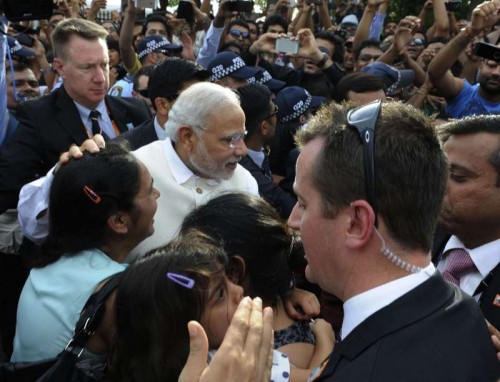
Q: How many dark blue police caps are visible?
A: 6